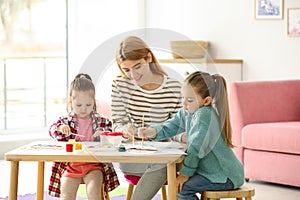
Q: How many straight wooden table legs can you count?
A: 3